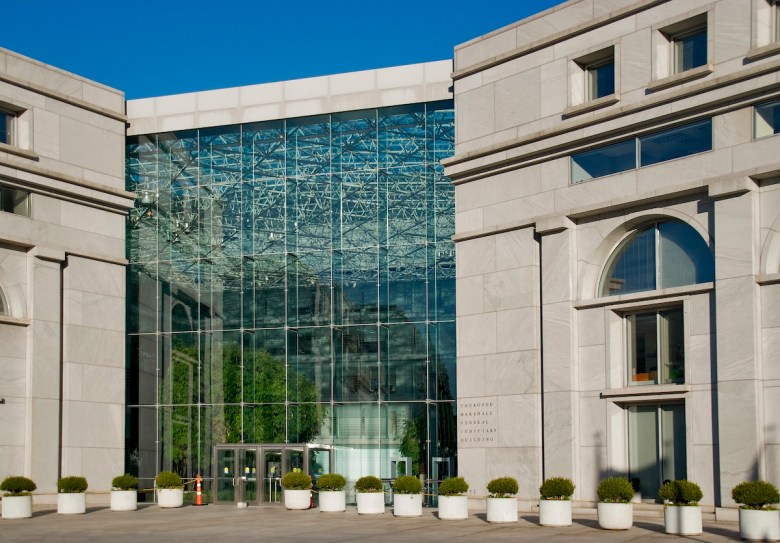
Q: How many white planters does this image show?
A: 14